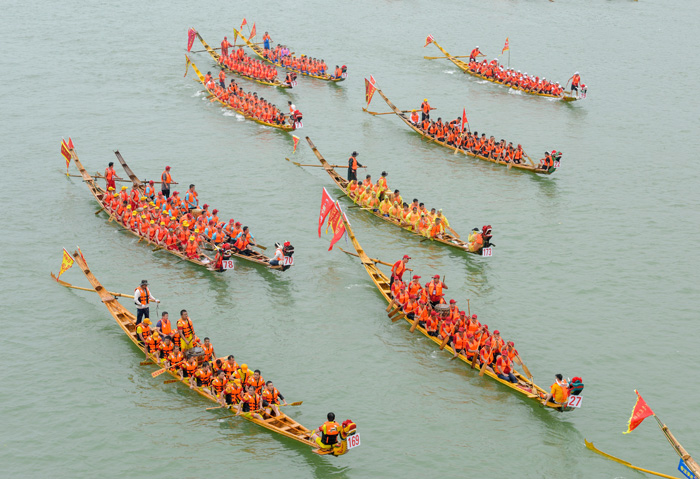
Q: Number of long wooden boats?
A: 11